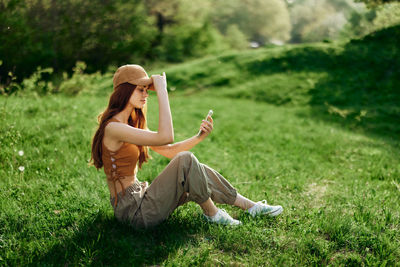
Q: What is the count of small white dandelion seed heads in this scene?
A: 2